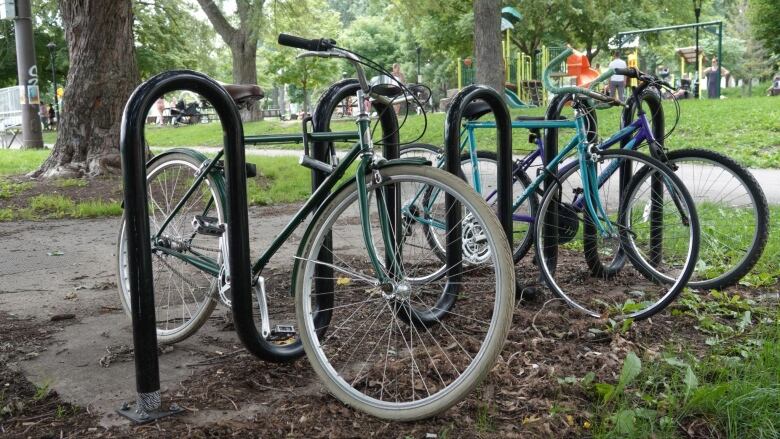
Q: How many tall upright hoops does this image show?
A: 5